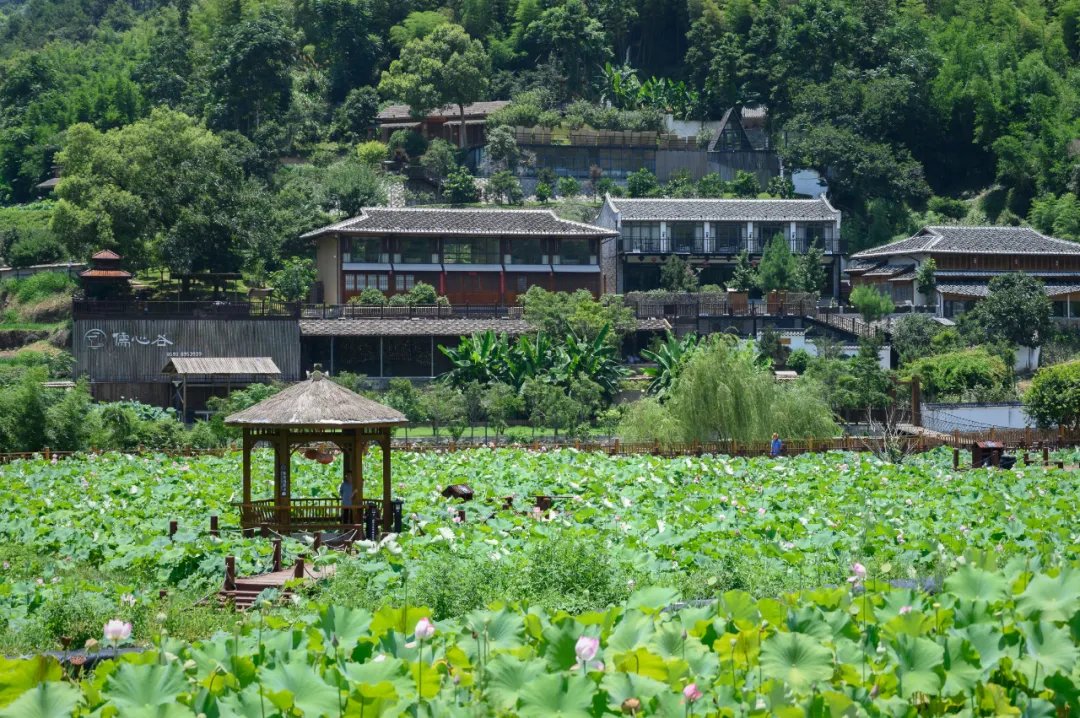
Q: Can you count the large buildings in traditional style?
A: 3